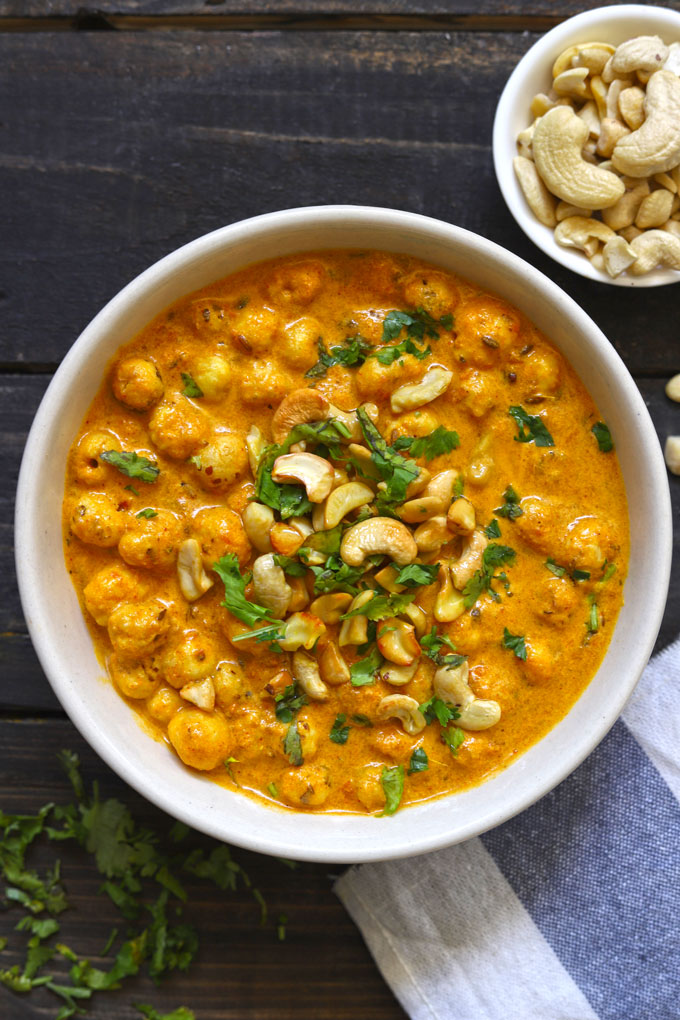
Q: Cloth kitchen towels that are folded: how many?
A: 1